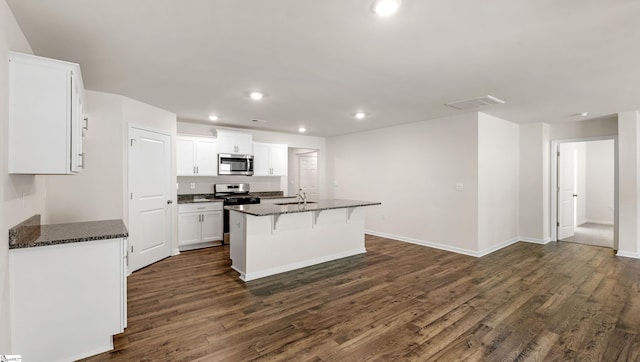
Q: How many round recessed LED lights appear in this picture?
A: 5